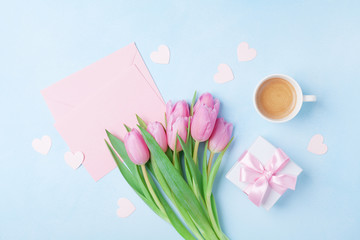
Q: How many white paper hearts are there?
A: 7